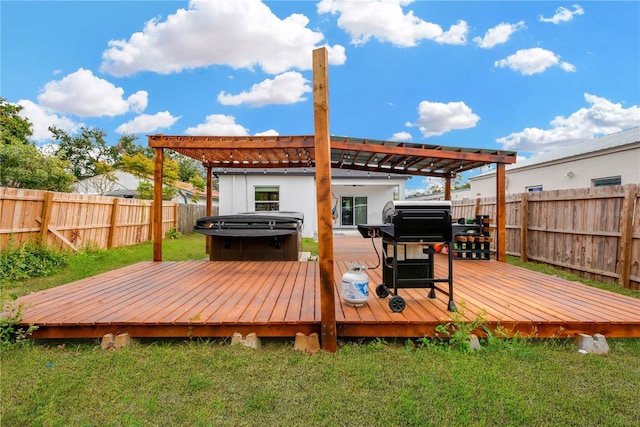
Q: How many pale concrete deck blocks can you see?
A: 5